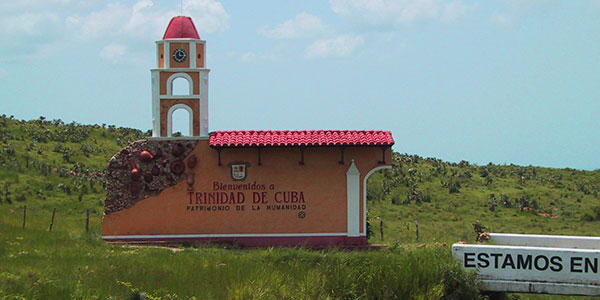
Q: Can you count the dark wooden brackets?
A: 5